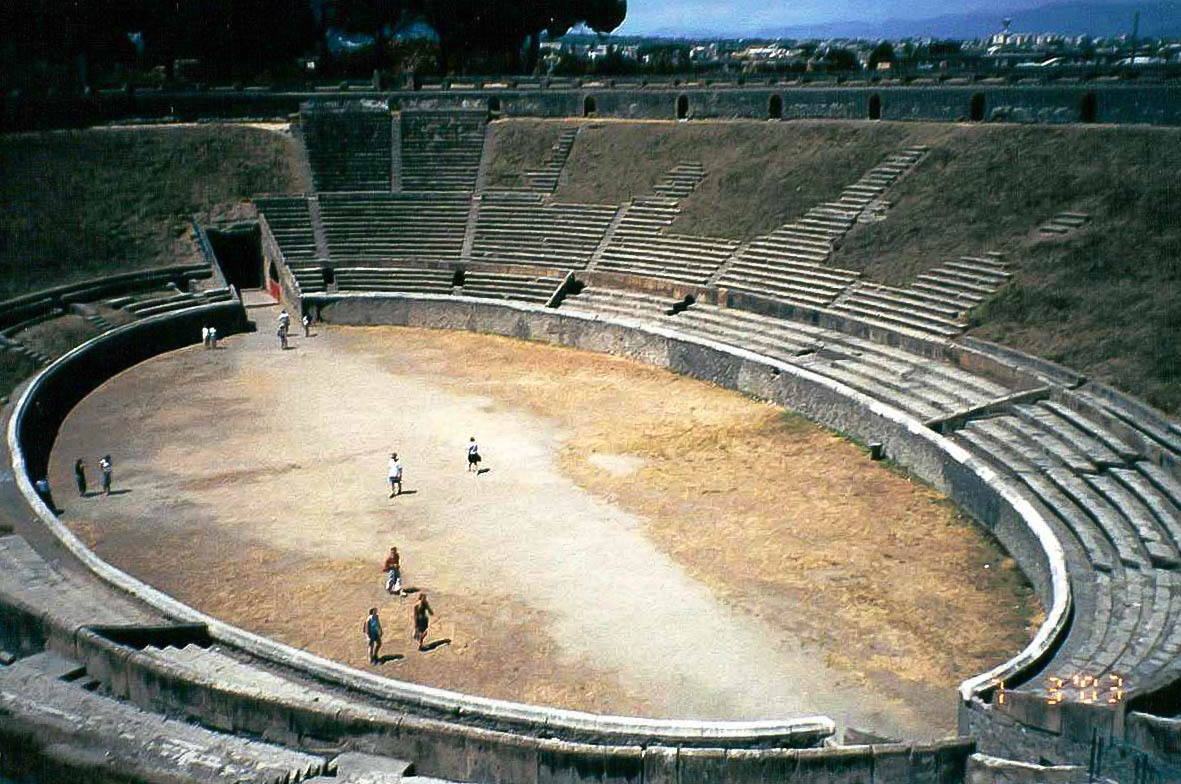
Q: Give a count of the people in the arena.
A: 13